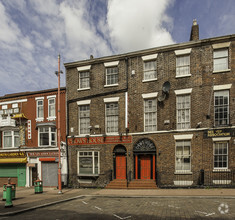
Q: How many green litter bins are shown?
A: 2